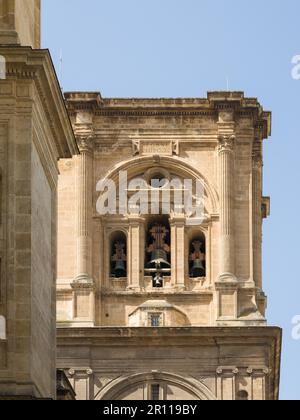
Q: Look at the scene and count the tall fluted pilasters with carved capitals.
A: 2